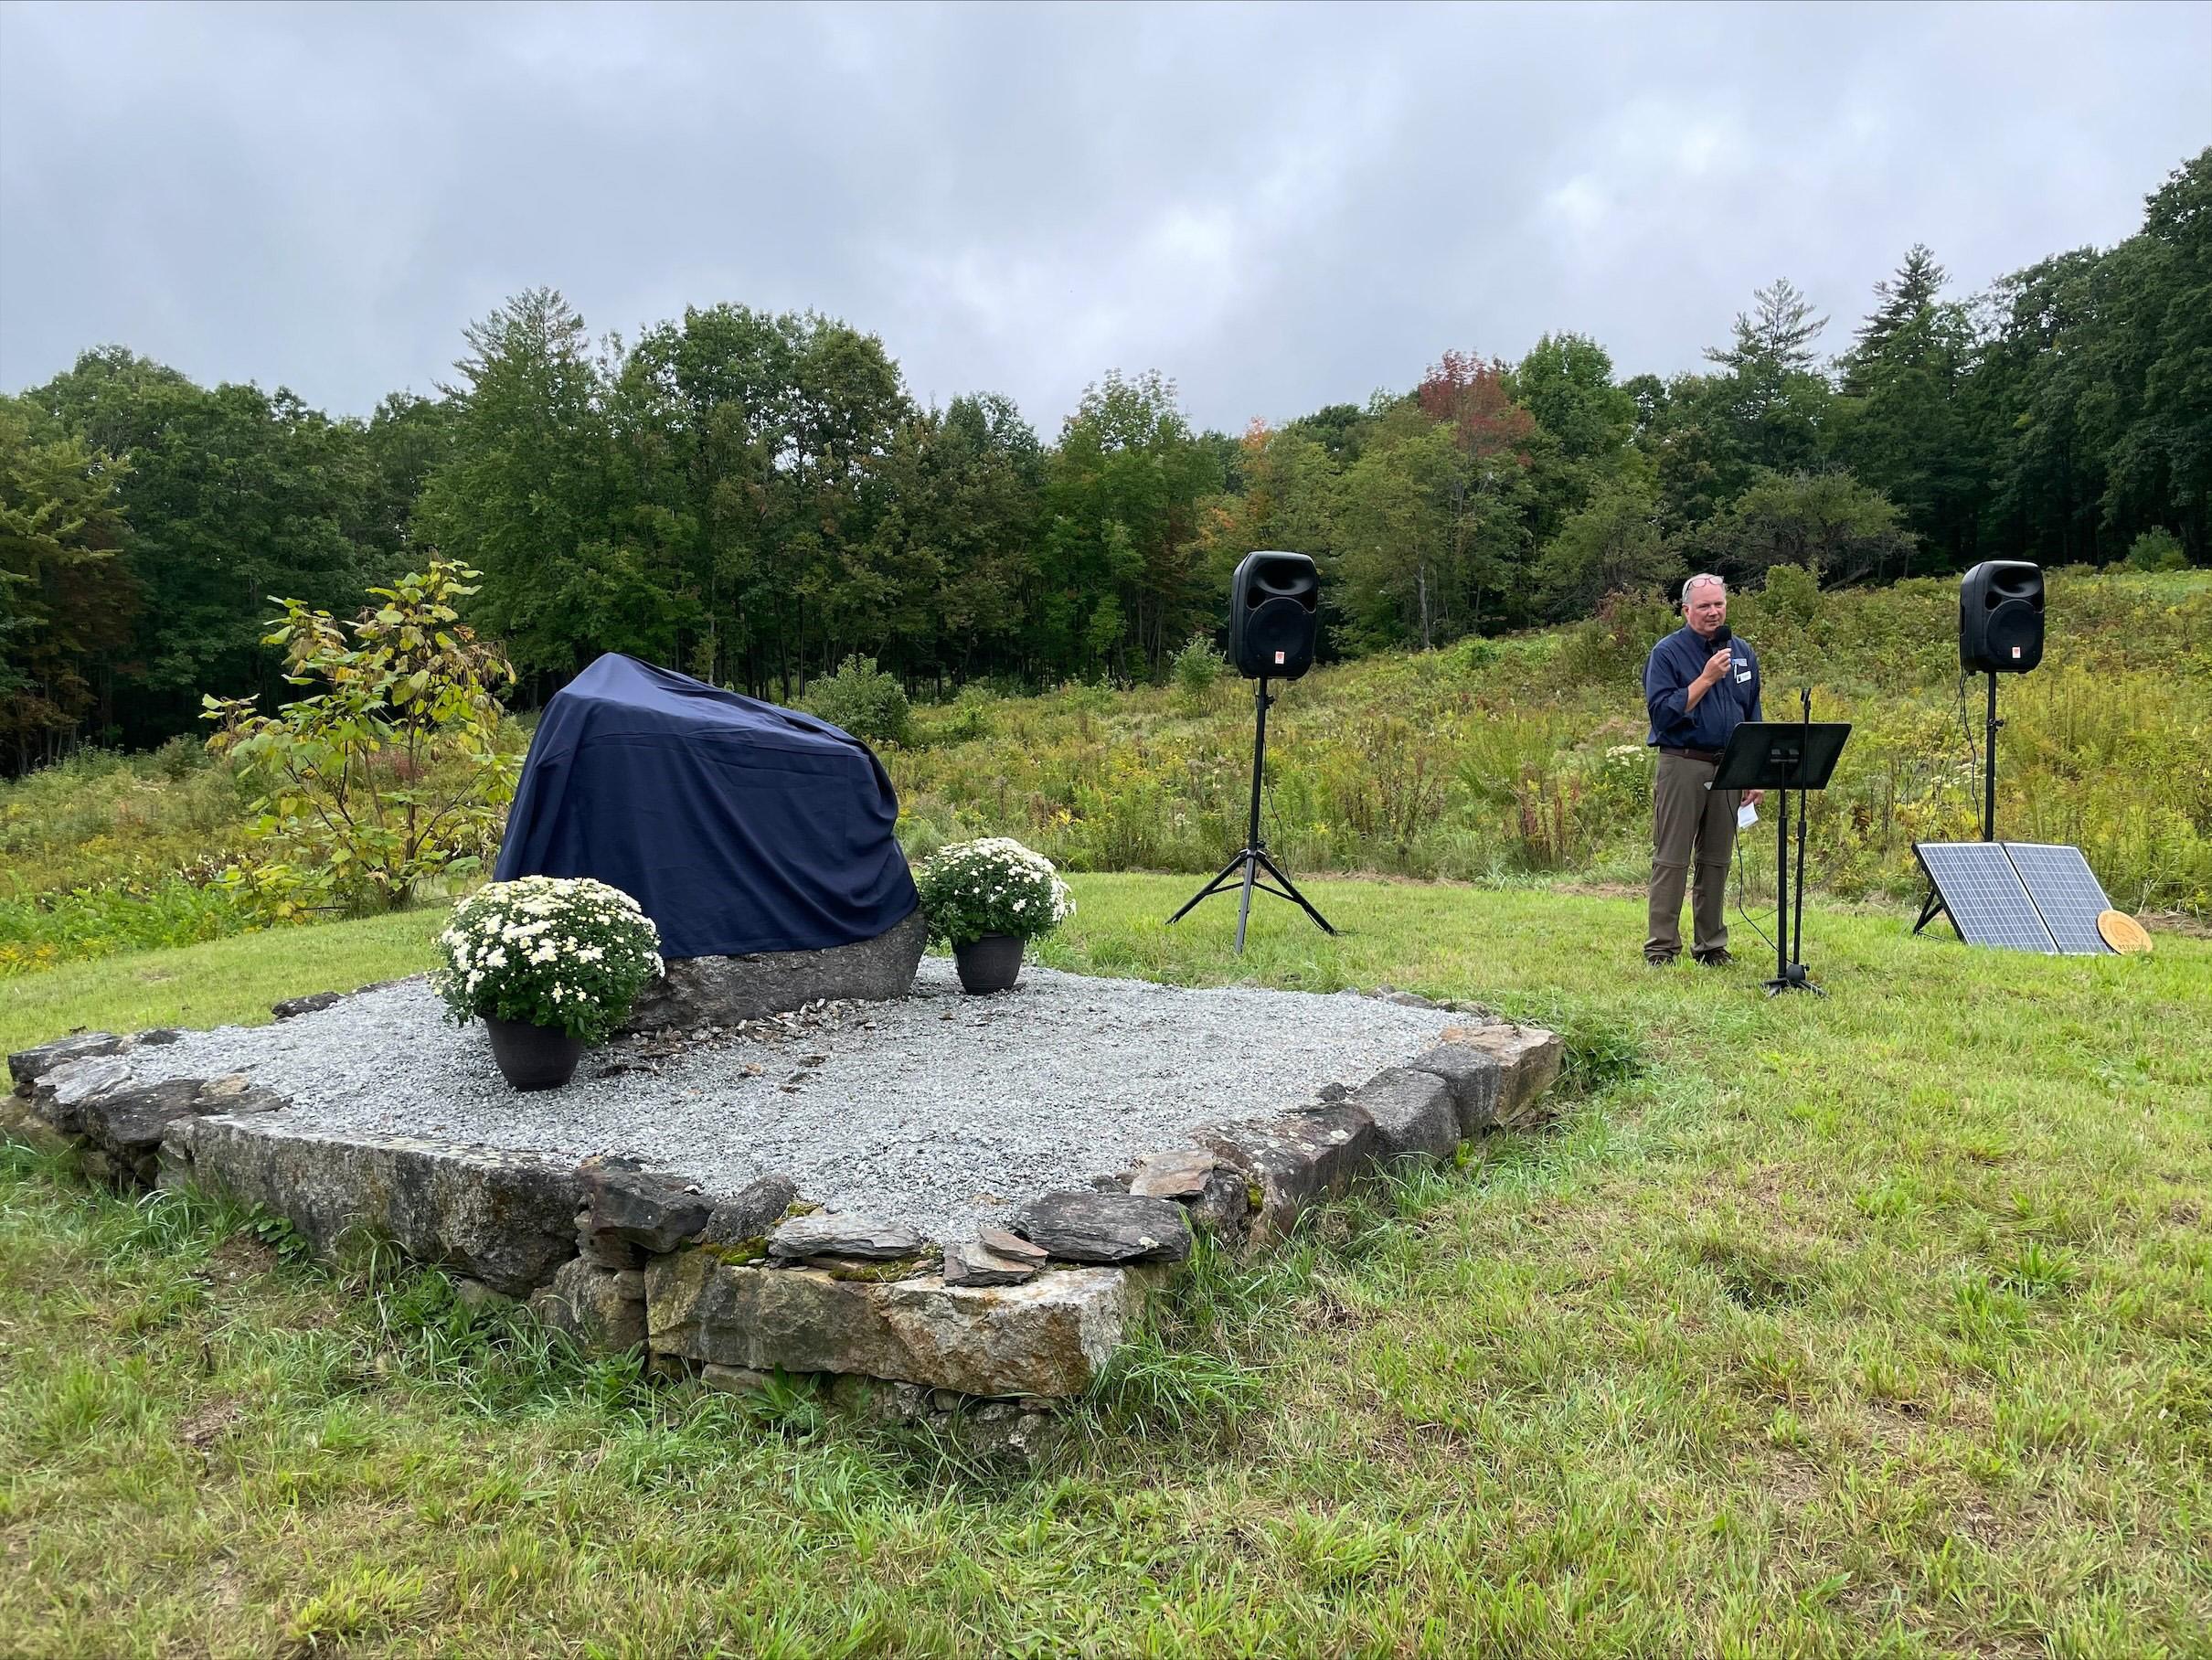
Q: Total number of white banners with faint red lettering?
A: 0